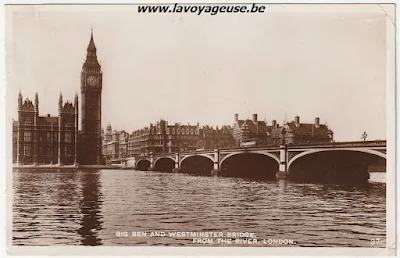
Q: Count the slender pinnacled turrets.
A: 4